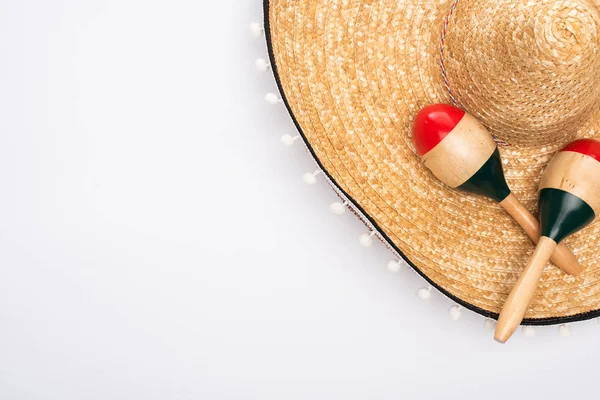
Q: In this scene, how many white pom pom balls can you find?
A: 13